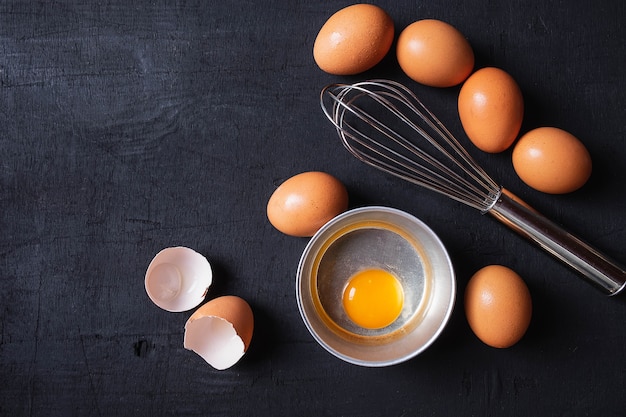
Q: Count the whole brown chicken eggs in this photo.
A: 6